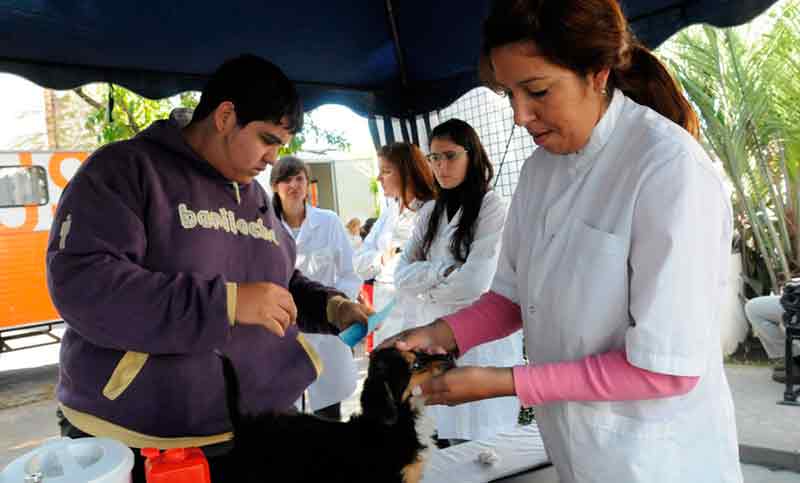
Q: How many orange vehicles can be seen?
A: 1